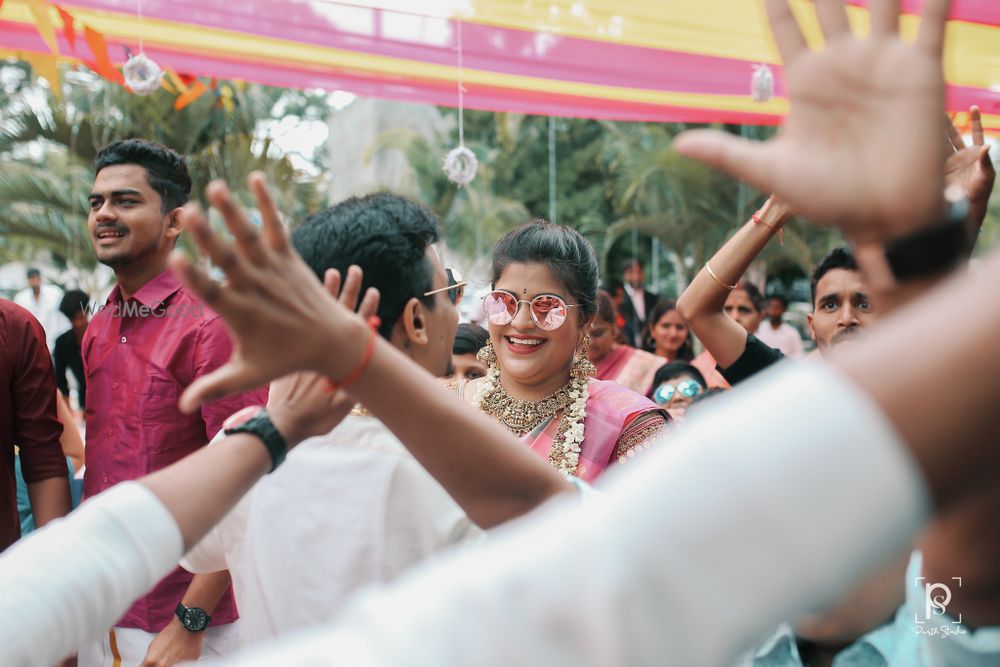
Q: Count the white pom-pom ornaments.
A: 3